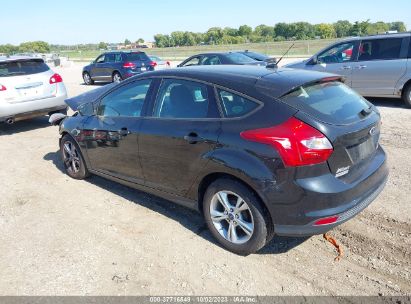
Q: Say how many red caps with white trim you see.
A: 0